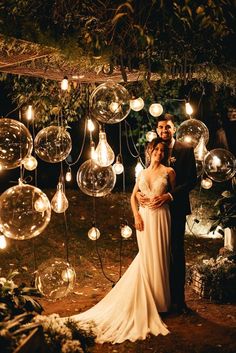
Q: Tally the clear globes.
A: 8